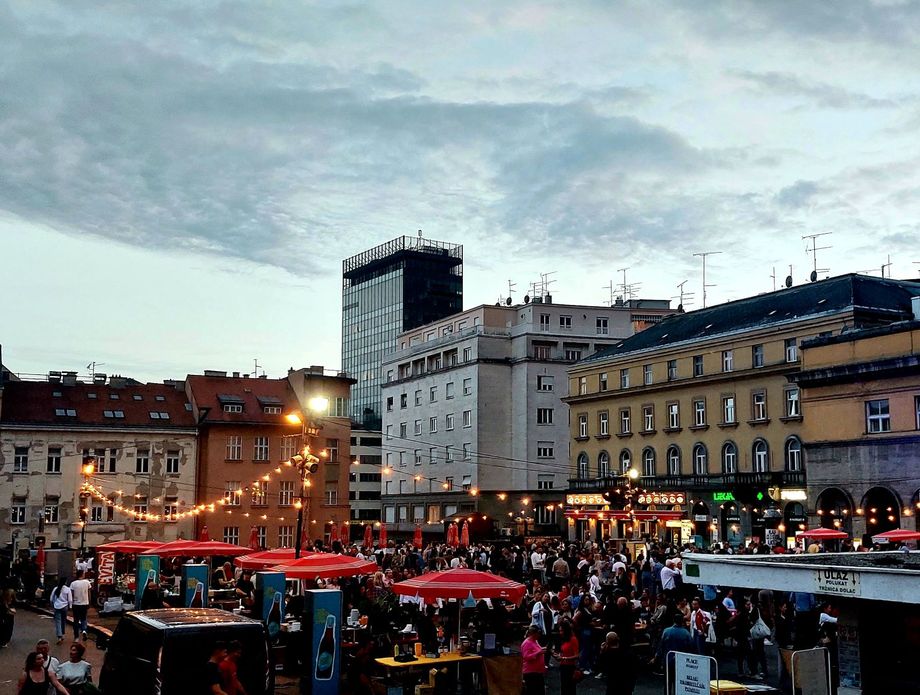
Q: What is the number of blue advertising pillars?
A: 4